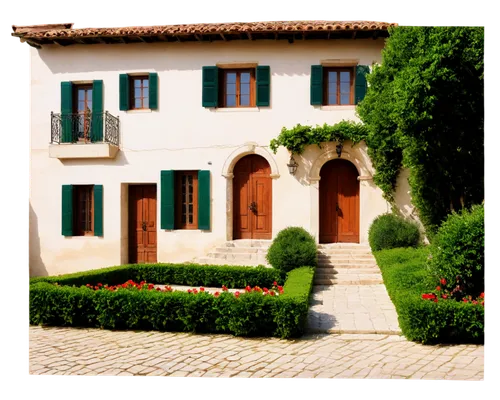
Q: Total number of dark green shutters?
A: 12